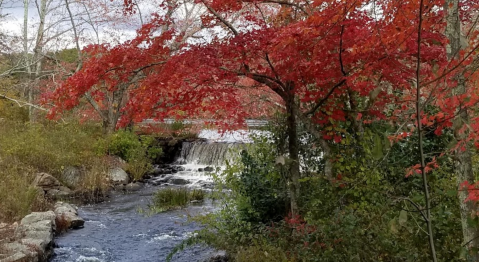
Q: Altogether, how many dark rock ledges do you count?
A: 1